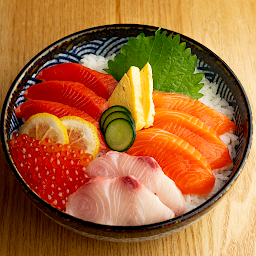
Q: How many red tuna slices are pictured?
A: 3